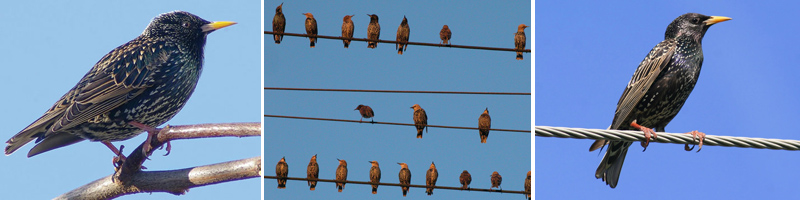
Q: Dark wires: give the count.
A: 4